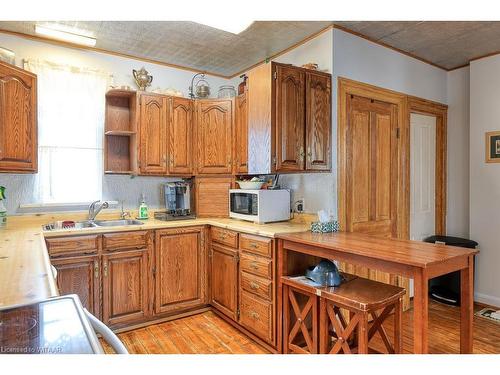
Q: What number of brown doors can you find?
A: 1